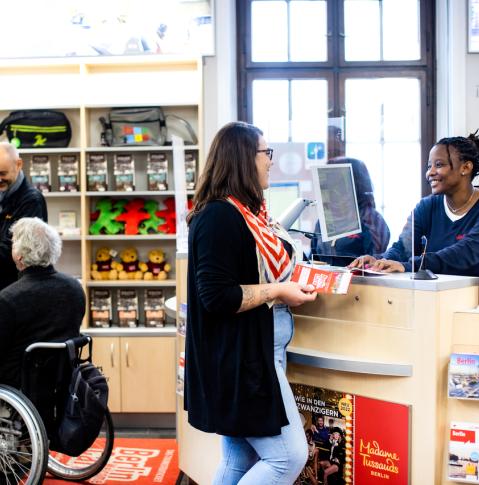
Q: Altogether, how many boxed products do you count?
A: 9